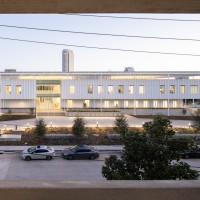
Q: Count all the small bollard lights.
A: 6